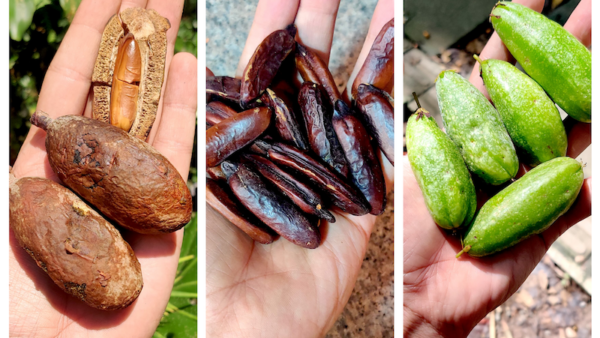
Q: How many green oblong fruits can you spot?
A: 5